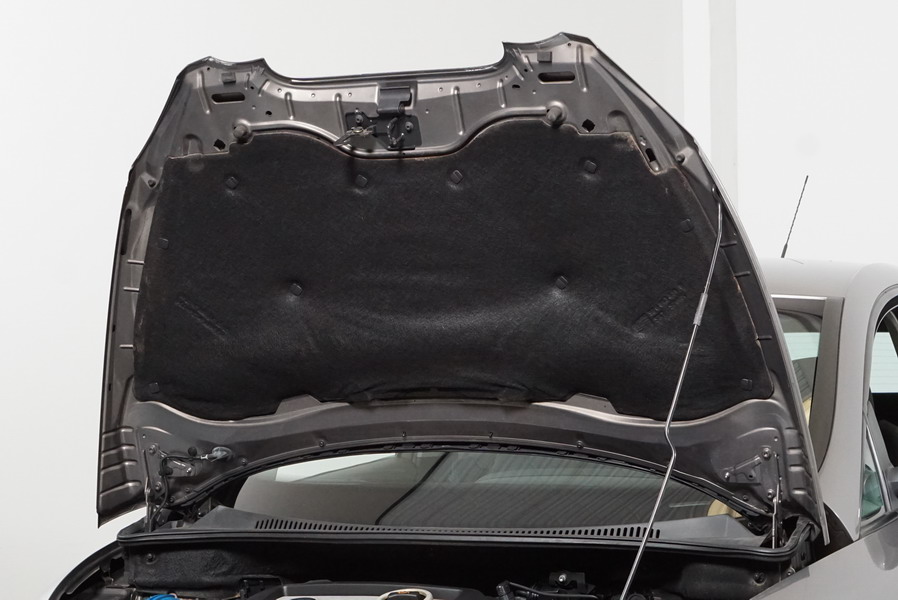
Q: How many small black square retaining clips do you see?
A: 10